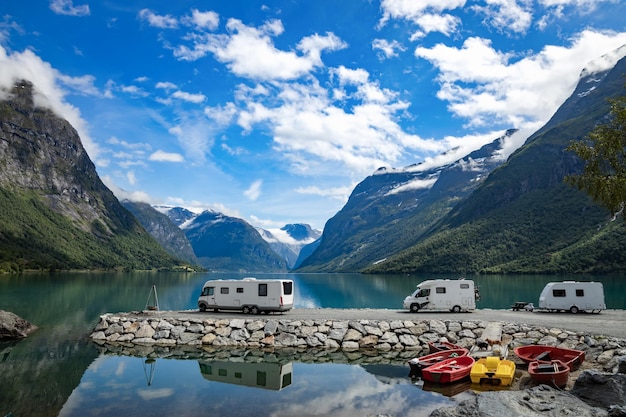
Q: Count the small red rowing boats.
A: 5